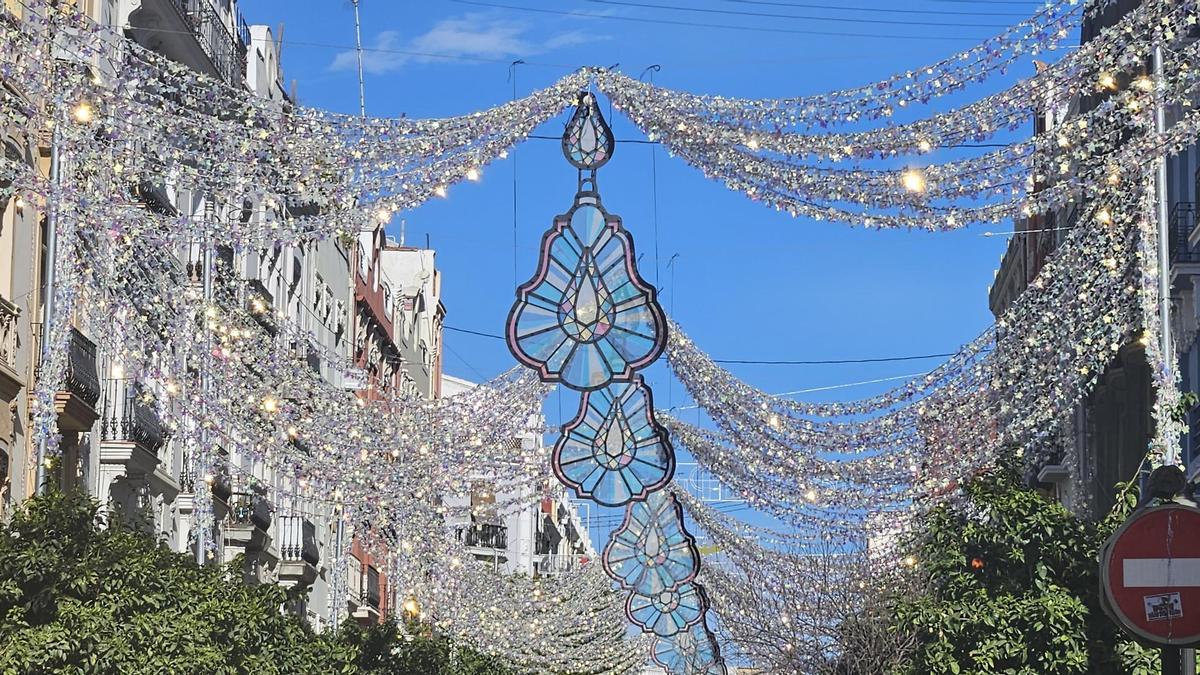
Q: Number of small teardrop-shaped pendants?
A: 1